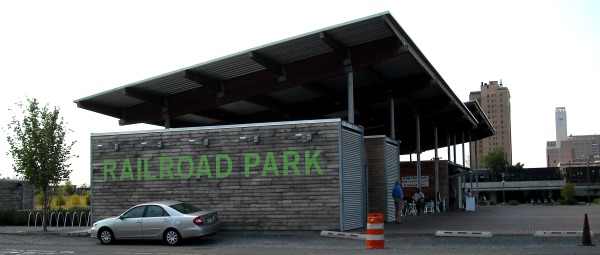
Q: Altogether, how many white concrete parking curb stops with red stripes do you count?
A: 3